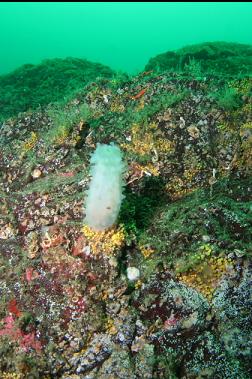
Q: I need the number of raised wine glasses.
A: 0